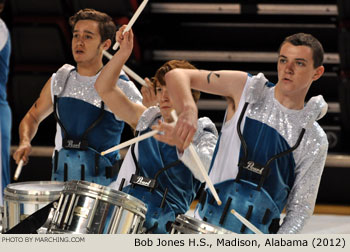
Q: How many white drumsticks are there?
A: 6